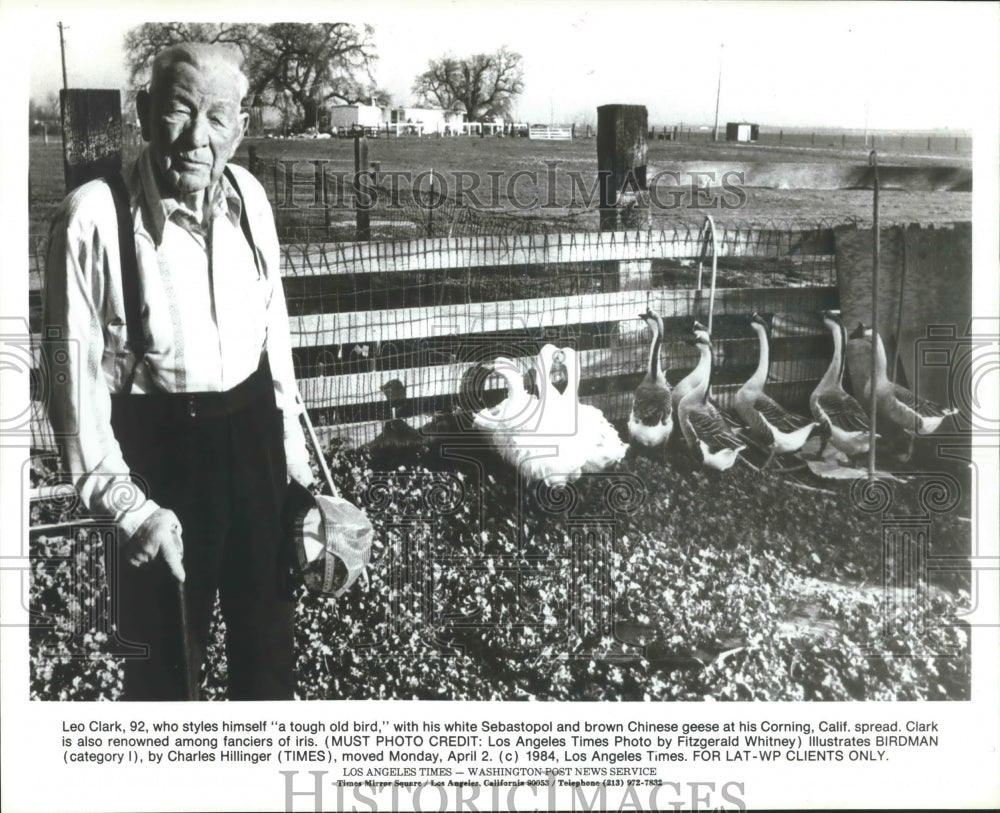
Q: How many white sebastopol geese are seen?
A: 3